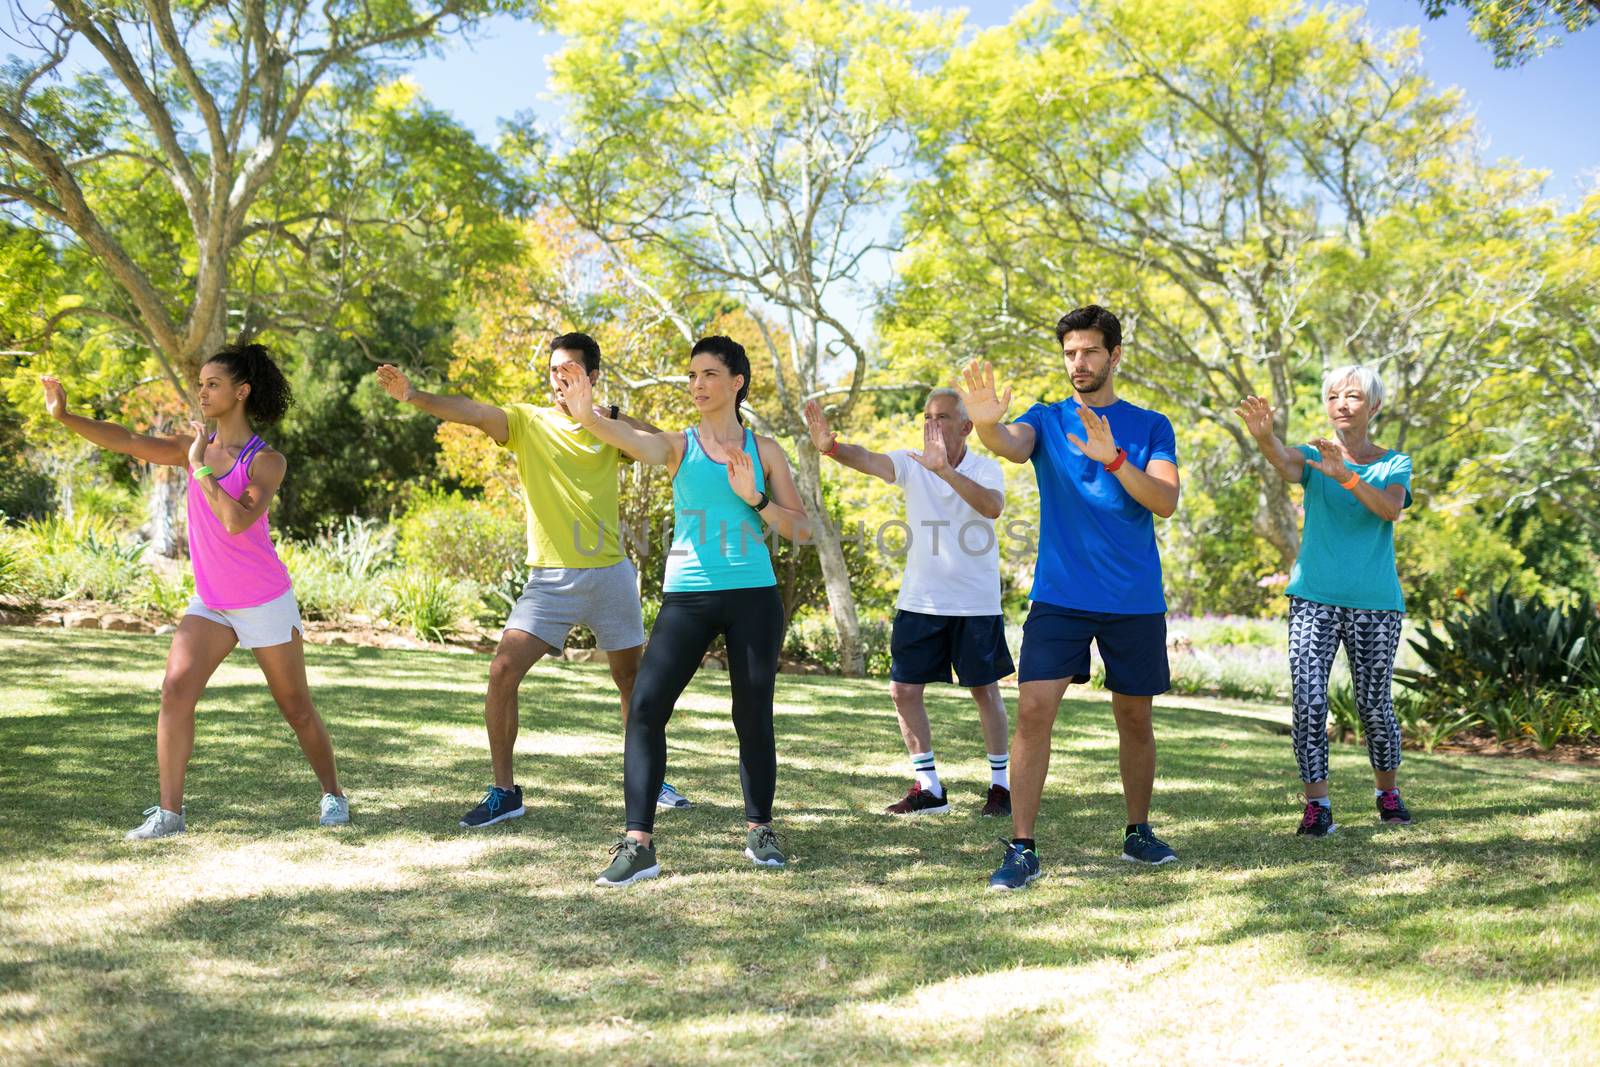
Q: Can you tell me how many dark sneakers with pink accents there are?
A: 2